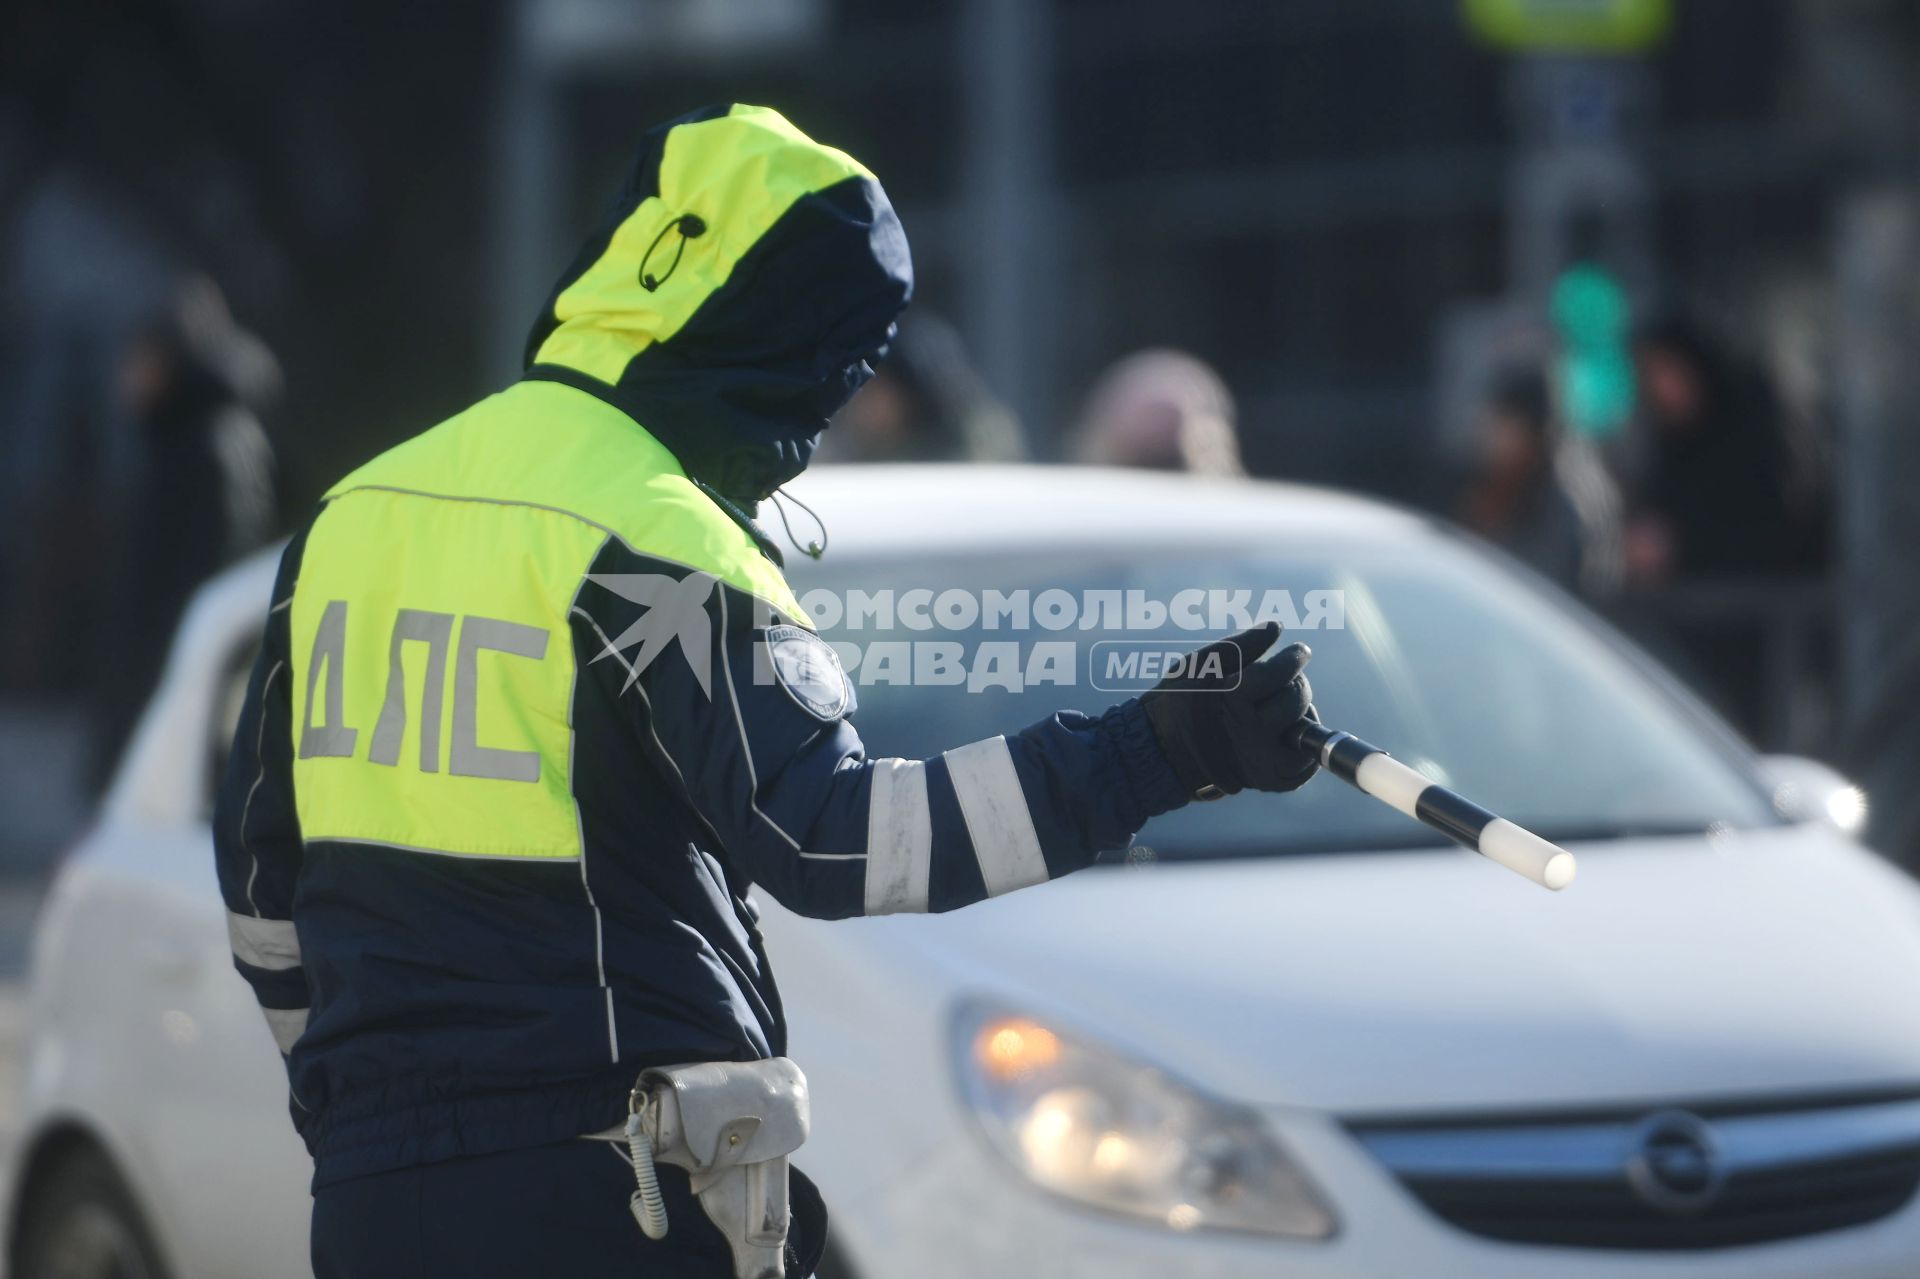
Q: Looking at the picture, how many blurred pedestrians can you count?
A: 5